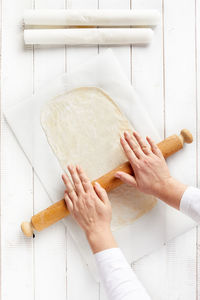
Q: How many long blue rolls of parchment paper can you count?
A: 0